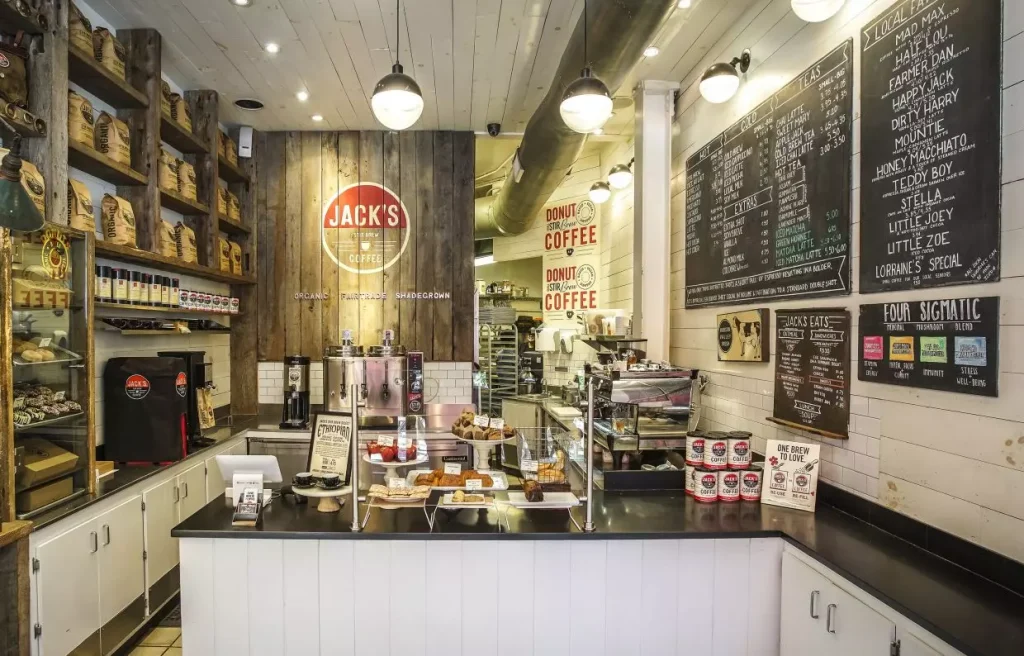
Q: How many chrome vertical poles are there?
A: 2